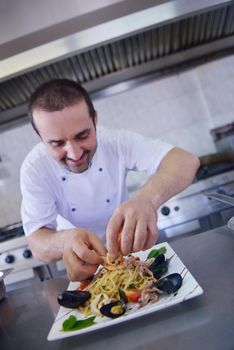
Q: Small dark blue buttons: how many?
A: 4